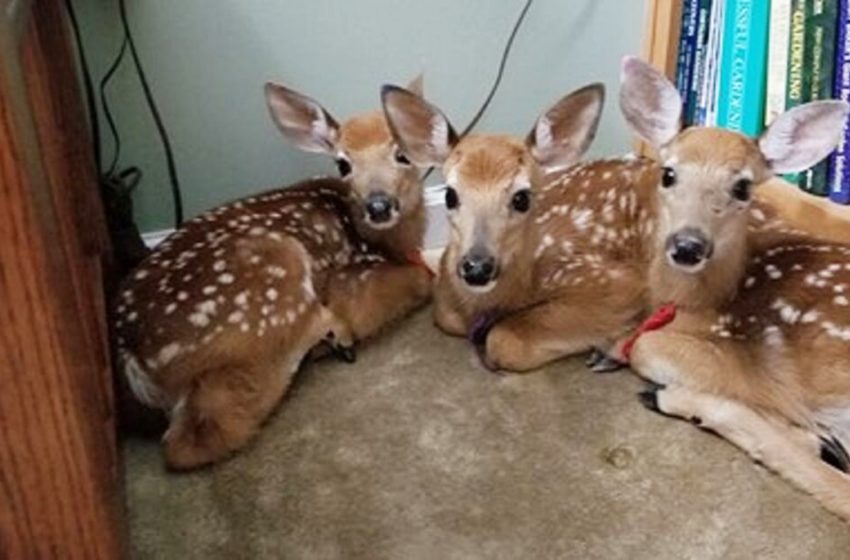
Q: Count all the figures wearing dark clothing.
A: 0